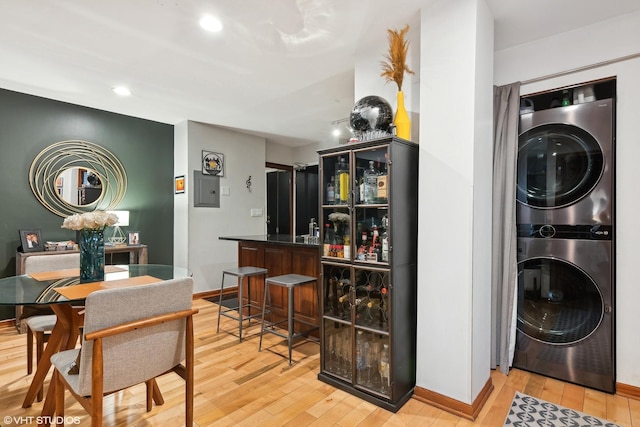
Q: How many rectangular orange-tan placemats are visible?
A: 2